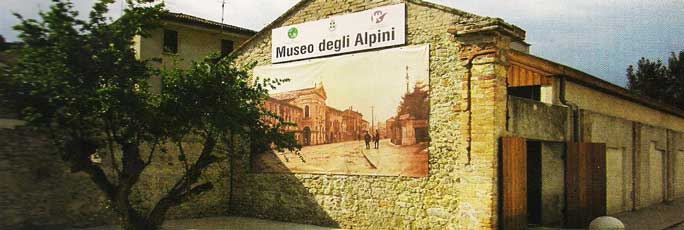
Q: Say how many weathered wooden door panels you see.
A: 2